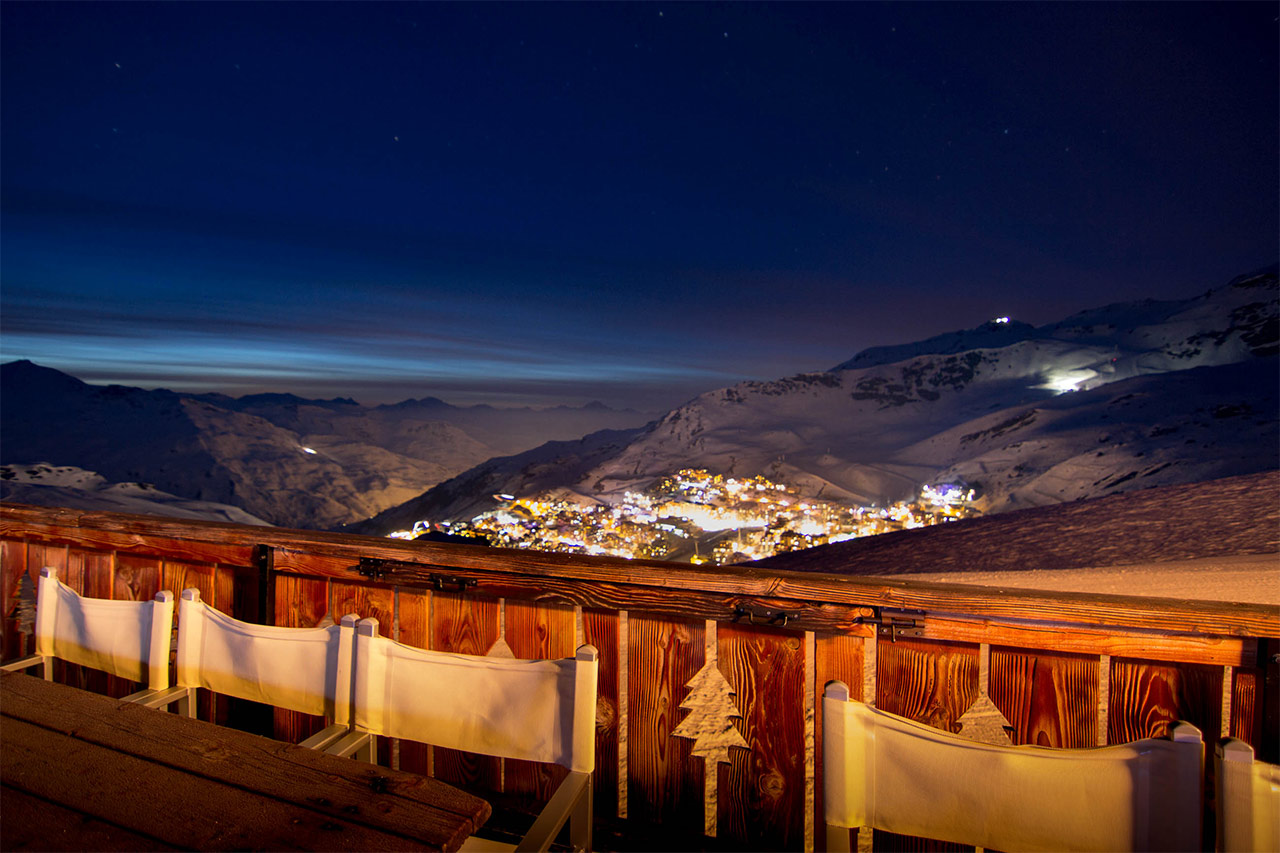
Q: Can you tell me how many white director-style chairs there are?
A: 5